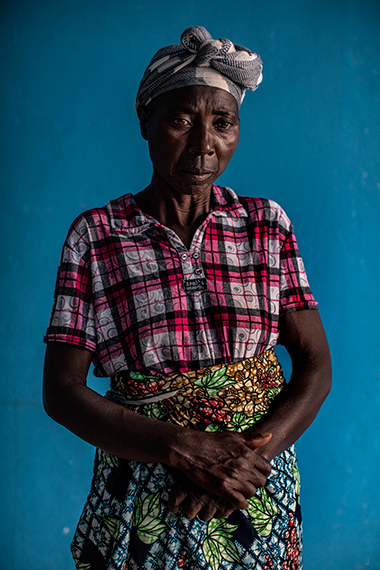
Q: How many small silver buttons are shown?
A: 3